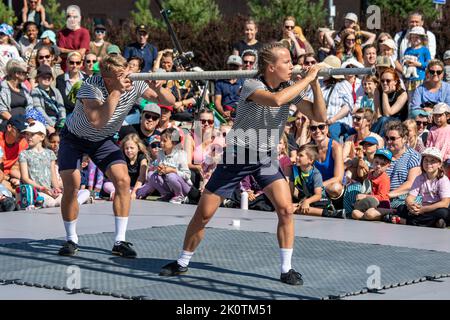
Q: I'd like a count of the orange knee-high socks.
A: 0